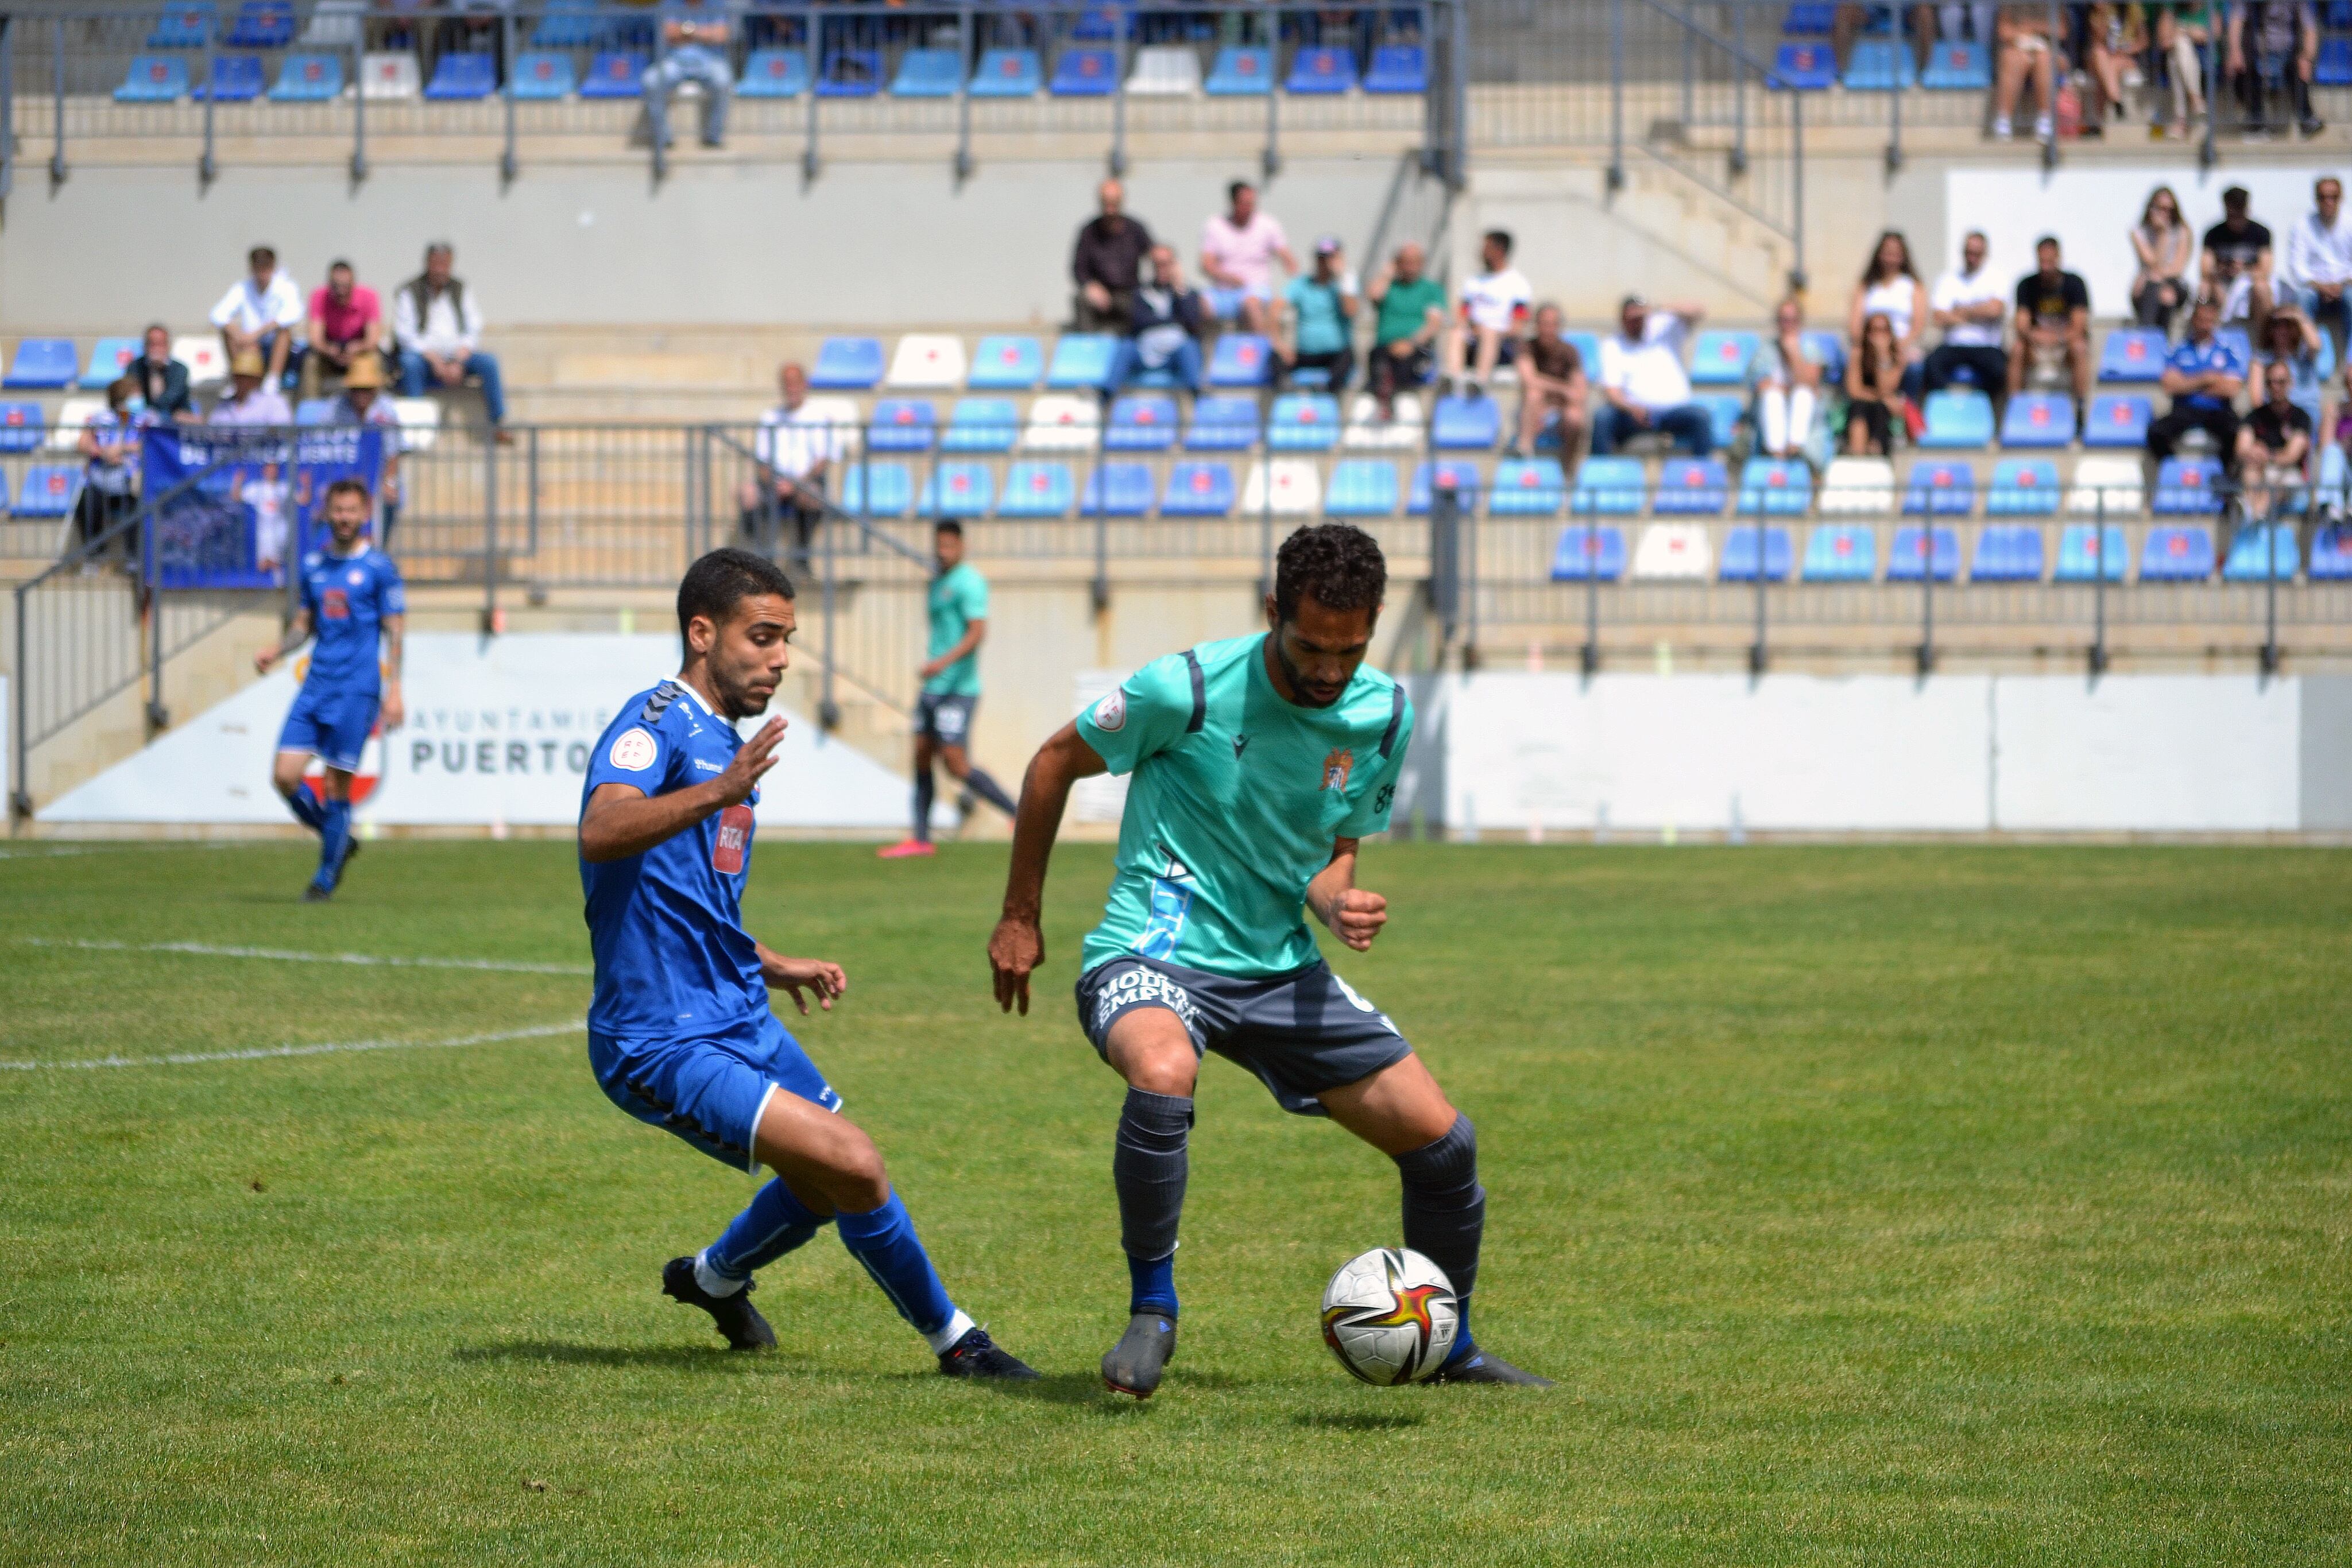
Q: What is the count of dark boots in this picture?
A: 6